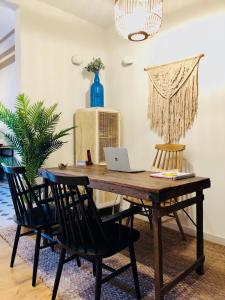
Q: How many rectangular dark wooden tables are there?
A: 1